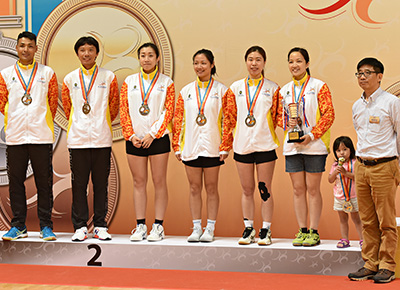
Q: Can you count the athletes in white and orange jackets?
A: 6